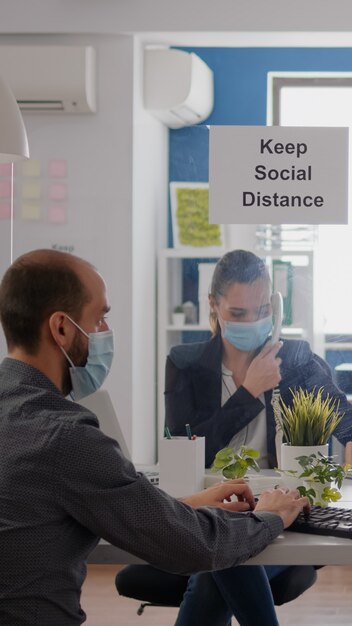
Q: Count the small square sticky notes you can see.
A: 9